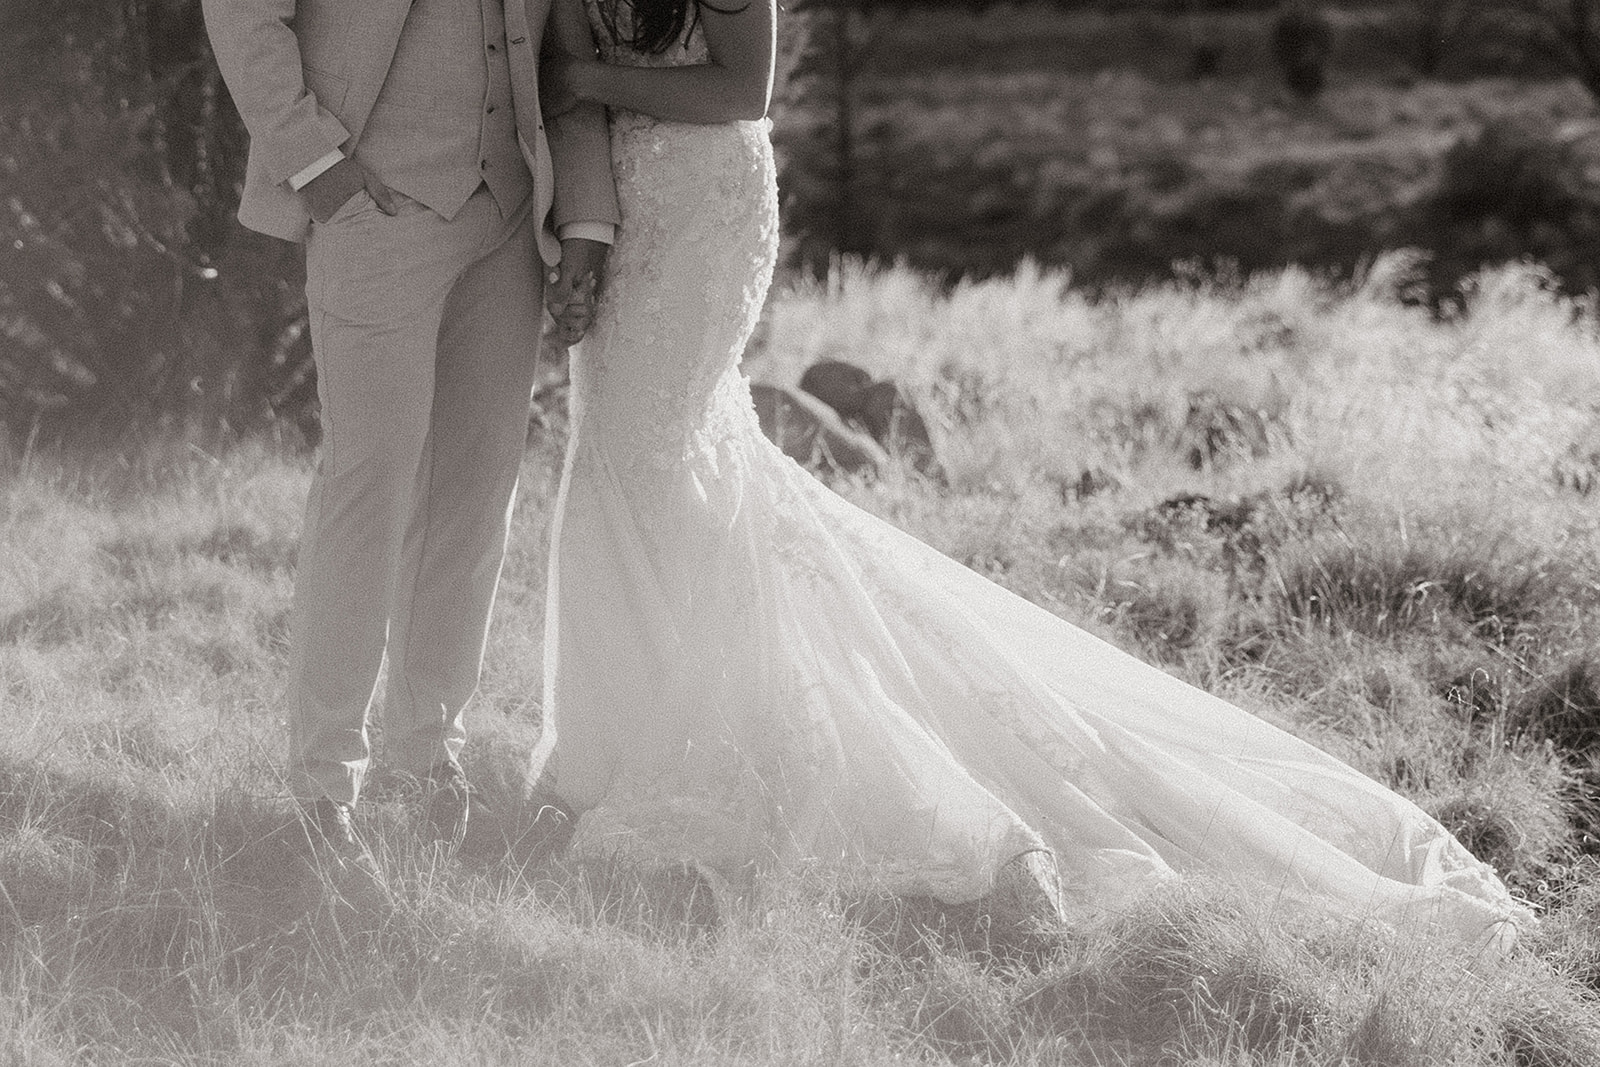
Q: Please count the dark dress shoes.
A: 2